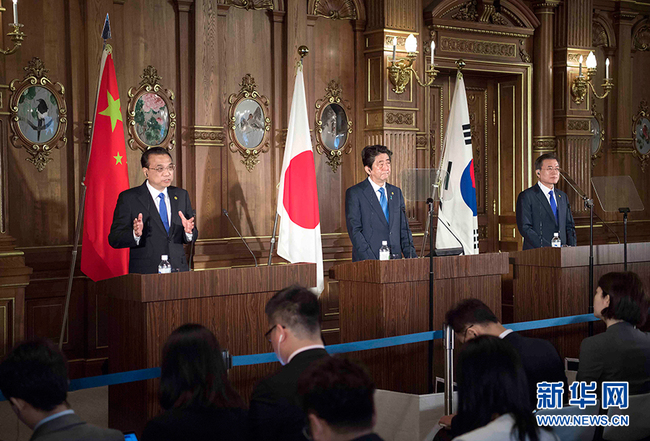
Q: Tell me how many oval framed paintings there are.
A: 6